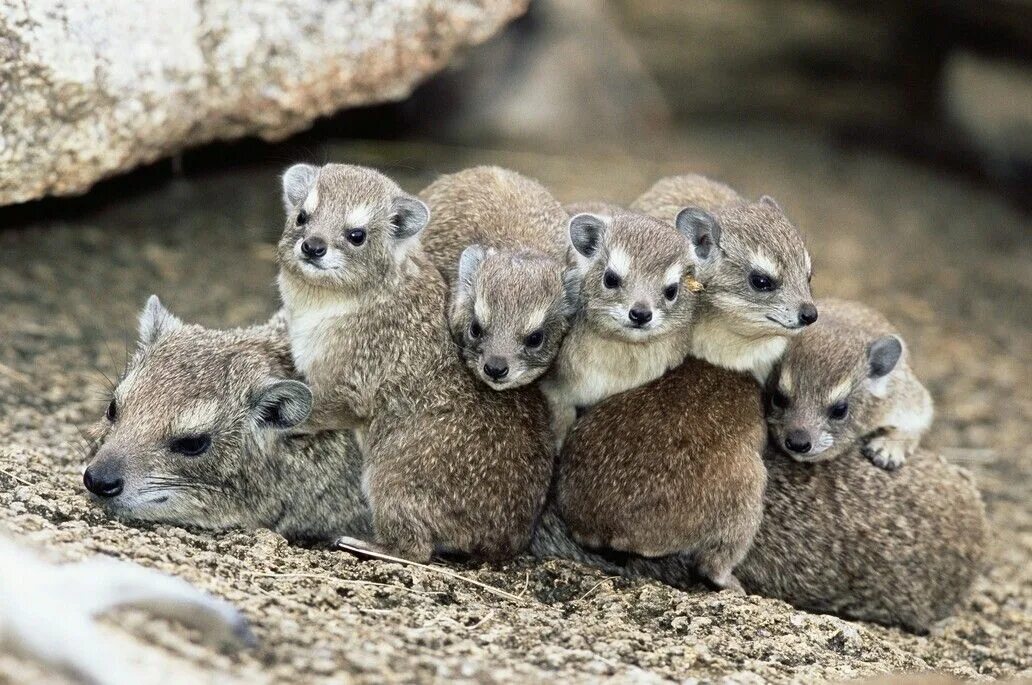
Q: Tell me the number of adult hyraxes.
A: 1